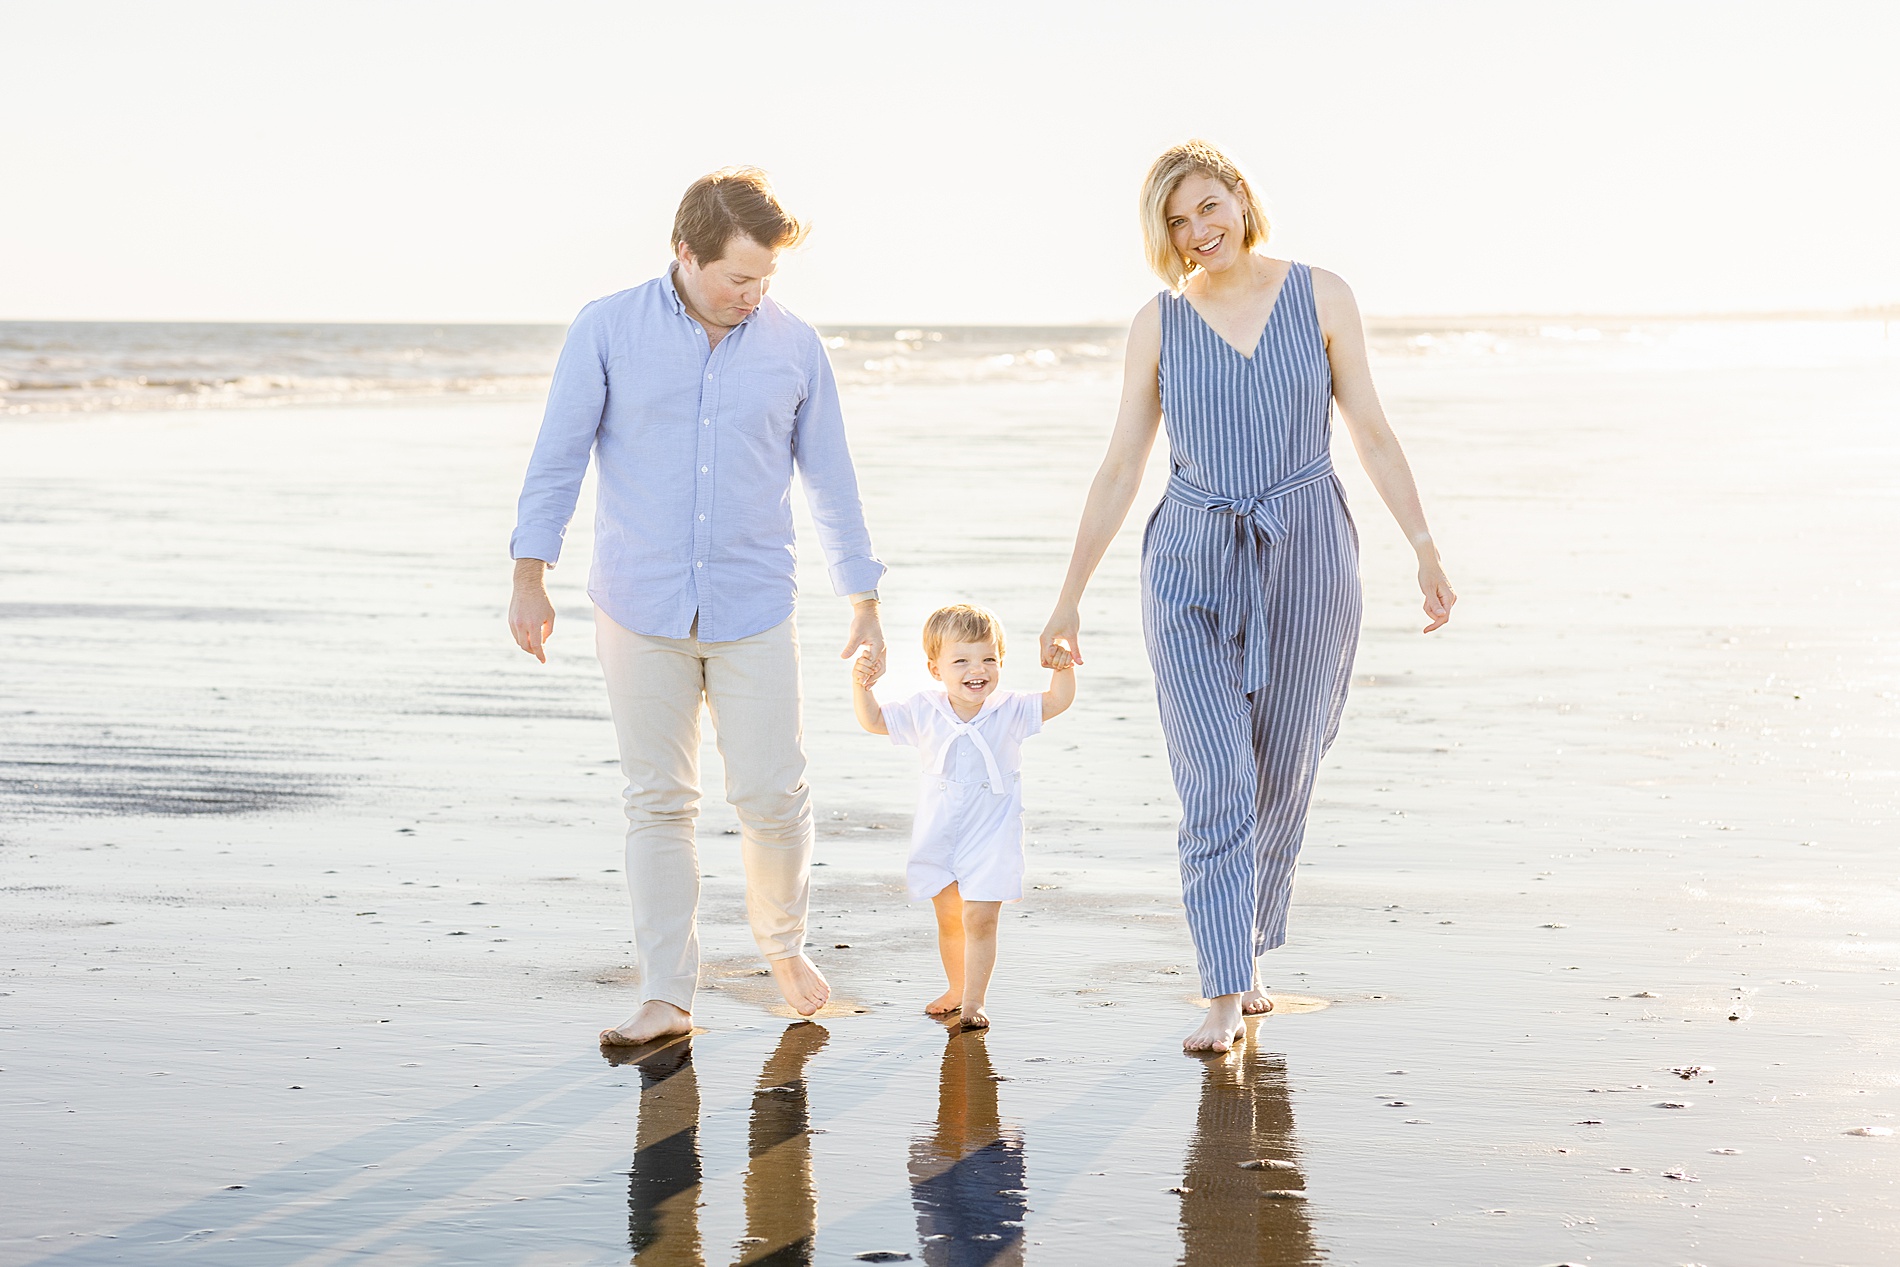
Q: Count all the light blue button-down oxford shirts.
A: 1